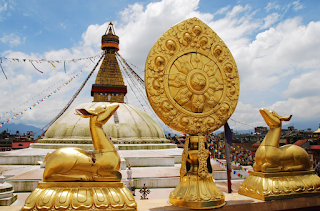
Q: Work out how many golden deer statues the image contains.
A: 2